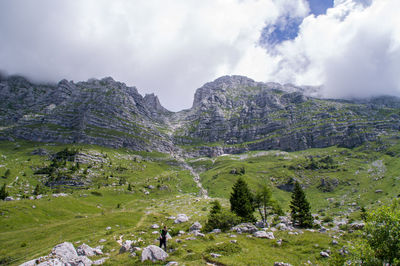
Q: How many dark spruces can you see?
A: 2